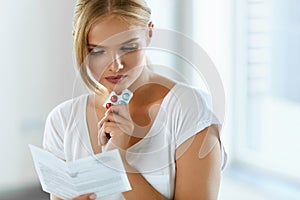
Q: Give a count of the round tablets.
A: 5